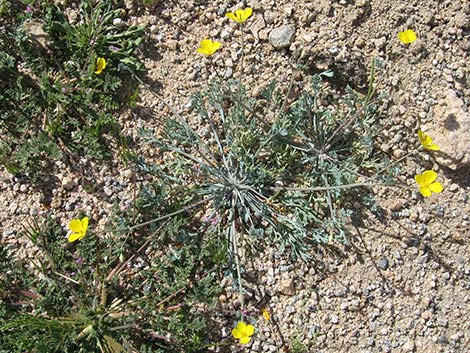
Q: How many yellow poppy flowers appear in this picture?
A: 8